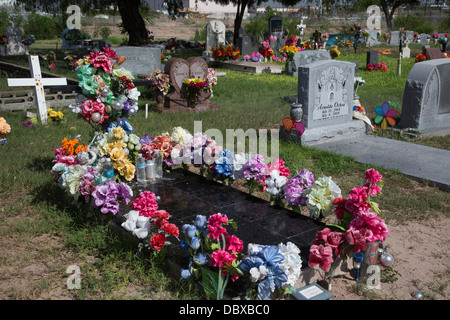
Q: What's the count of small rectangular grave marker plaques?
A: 1